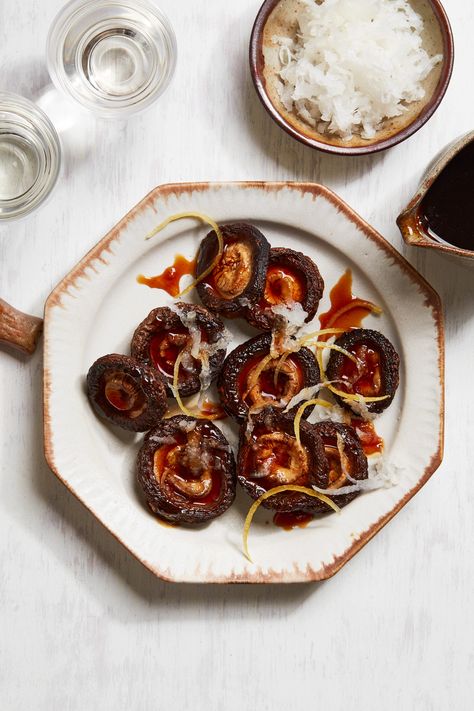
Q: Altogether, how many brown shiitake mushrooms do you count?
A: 9